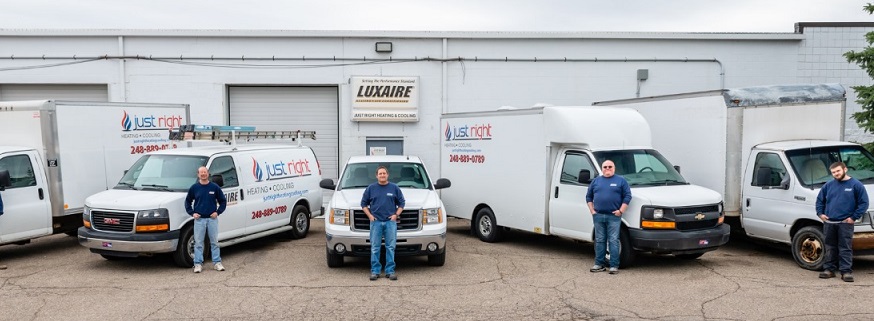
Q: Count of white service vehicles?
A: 5